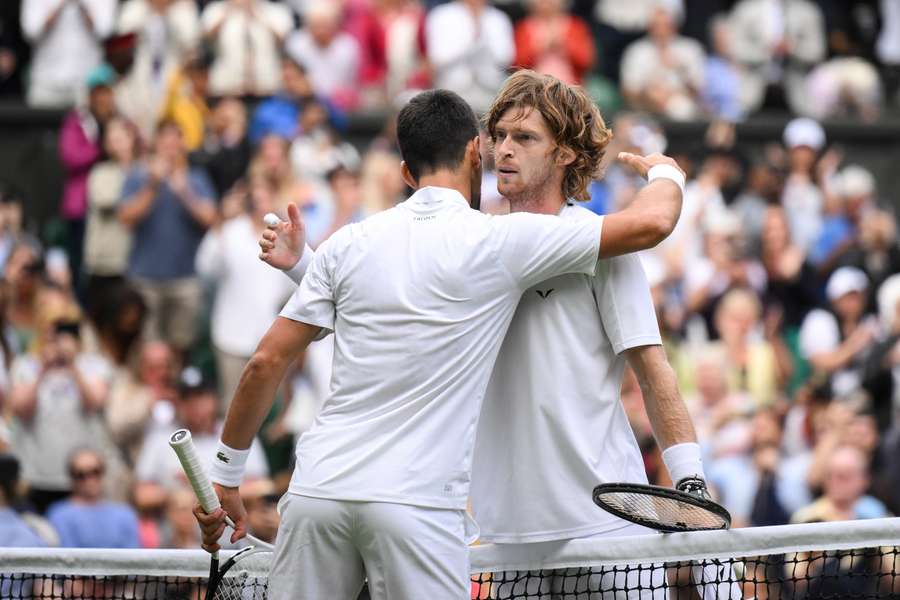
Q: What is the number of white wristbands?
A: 4